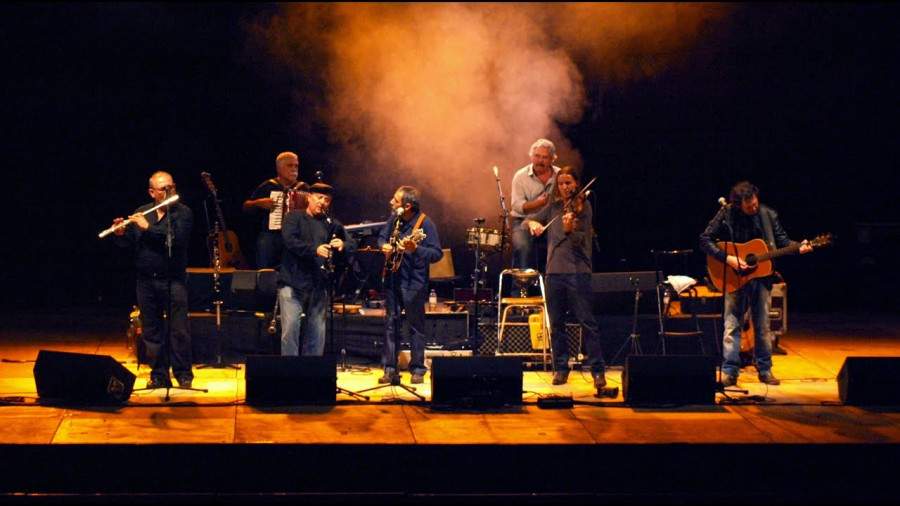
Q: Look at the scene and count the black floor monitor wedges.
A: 5